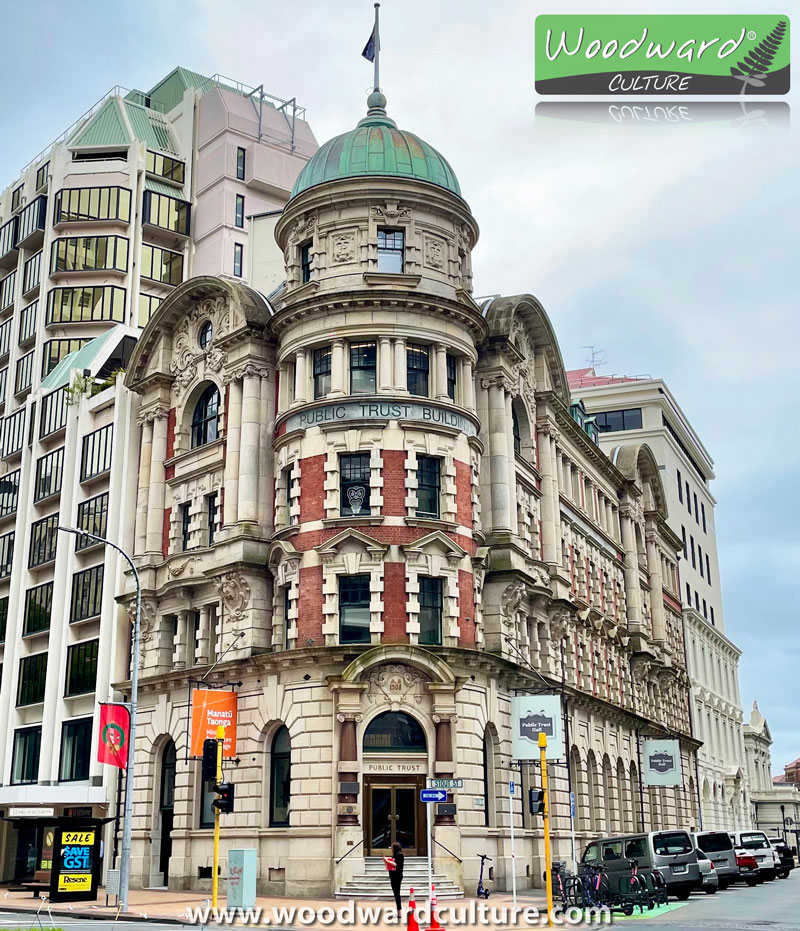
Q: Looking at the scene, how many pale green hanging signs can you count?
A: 2